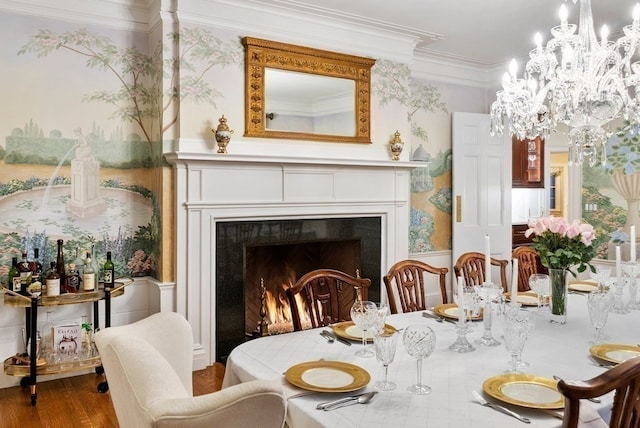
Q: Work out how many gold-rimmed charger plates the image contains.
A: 7